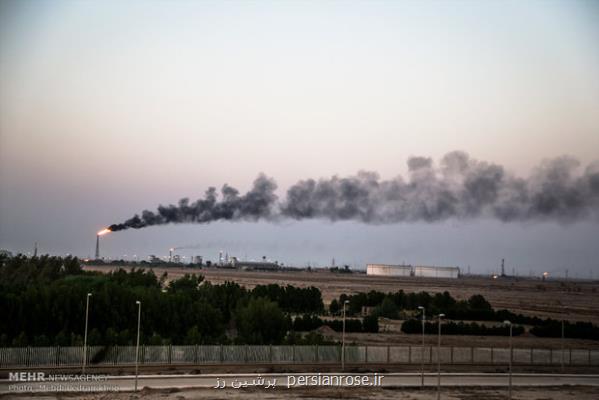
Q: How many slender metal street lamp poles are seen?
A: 7